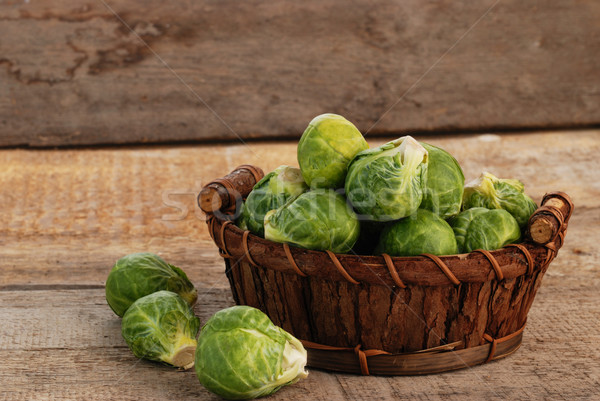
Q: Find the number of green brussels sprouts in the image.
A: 11